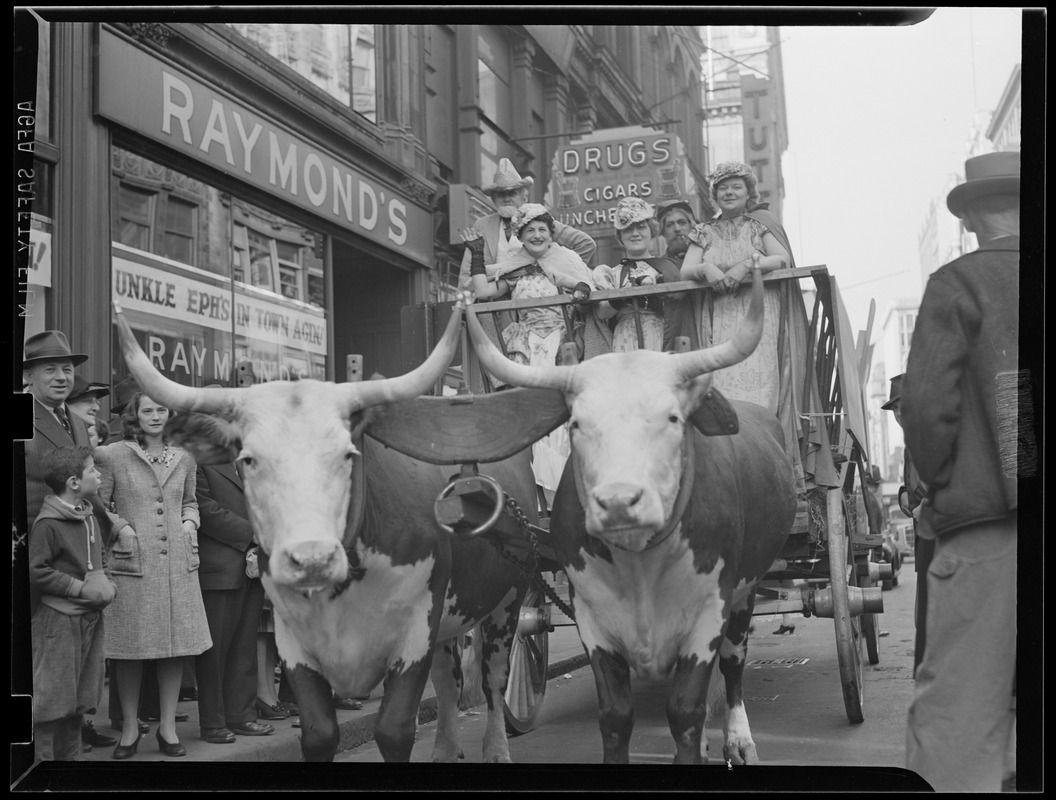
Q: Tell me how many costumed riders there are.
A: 5